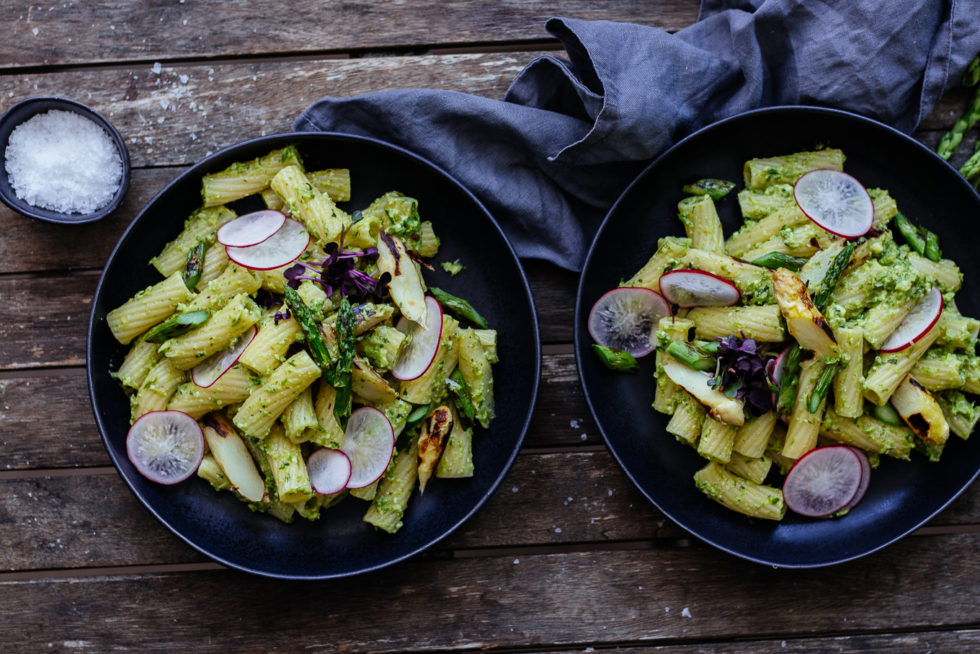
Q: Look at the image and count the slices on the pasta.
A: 14